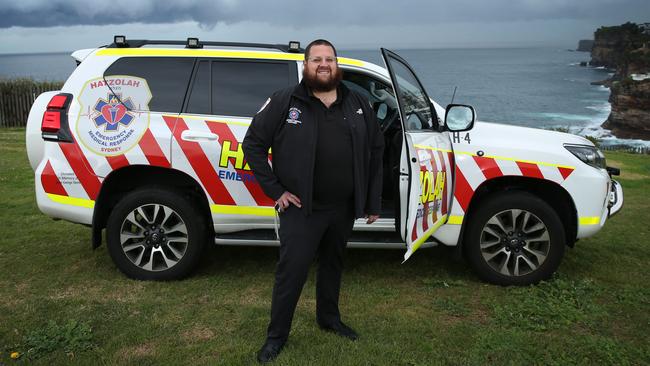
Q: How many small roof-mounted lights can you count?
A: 3